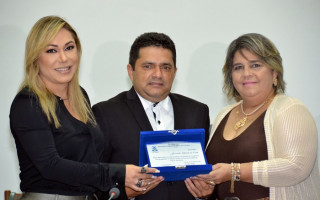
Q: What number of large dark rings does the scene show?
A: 2